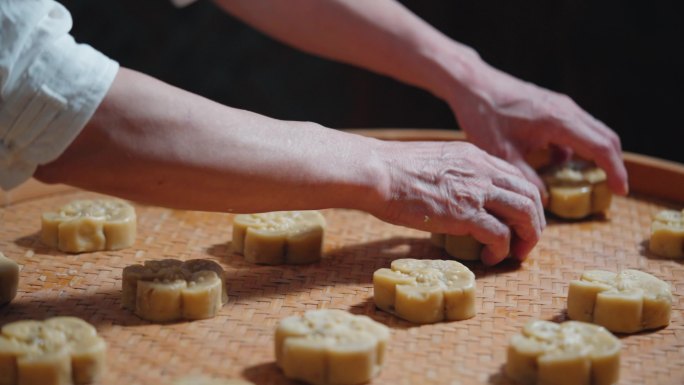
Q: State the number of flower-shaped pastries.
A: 12